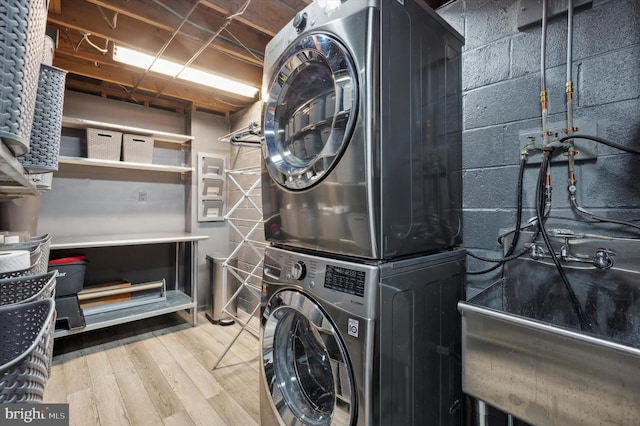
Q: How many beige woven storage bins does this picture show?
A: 2